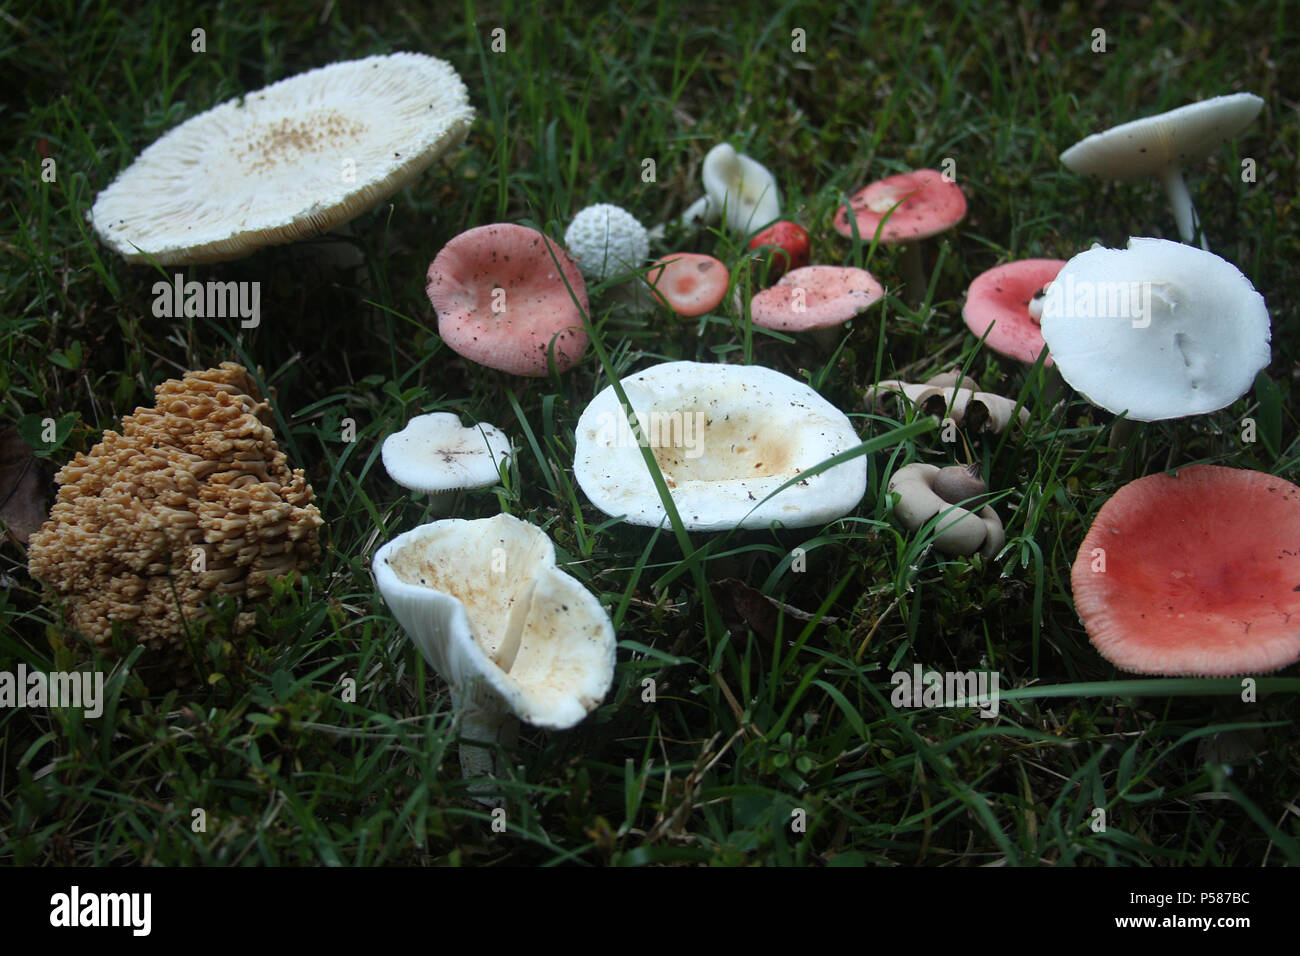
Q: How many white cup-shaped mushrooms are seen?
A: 2